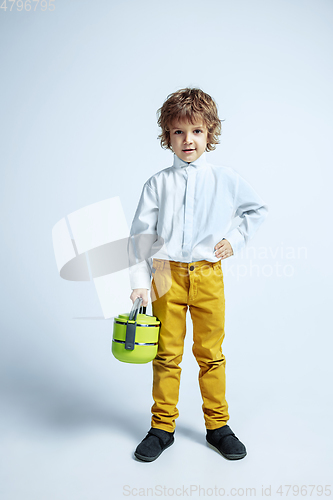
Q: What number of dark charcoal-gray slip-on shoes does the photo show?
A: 2